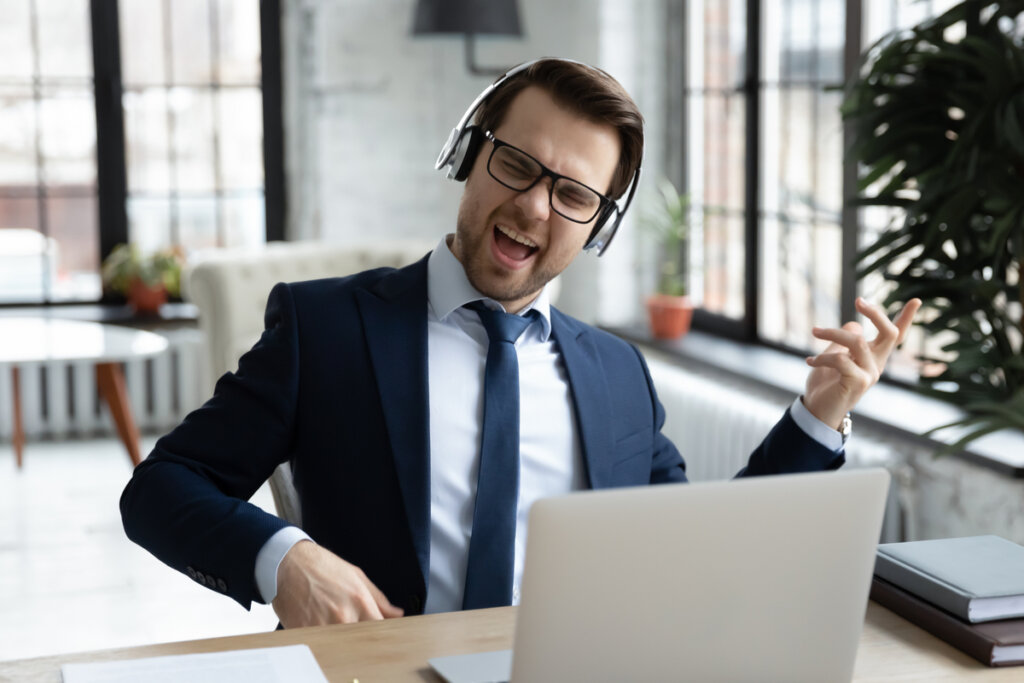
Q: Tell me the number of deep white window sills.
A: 1